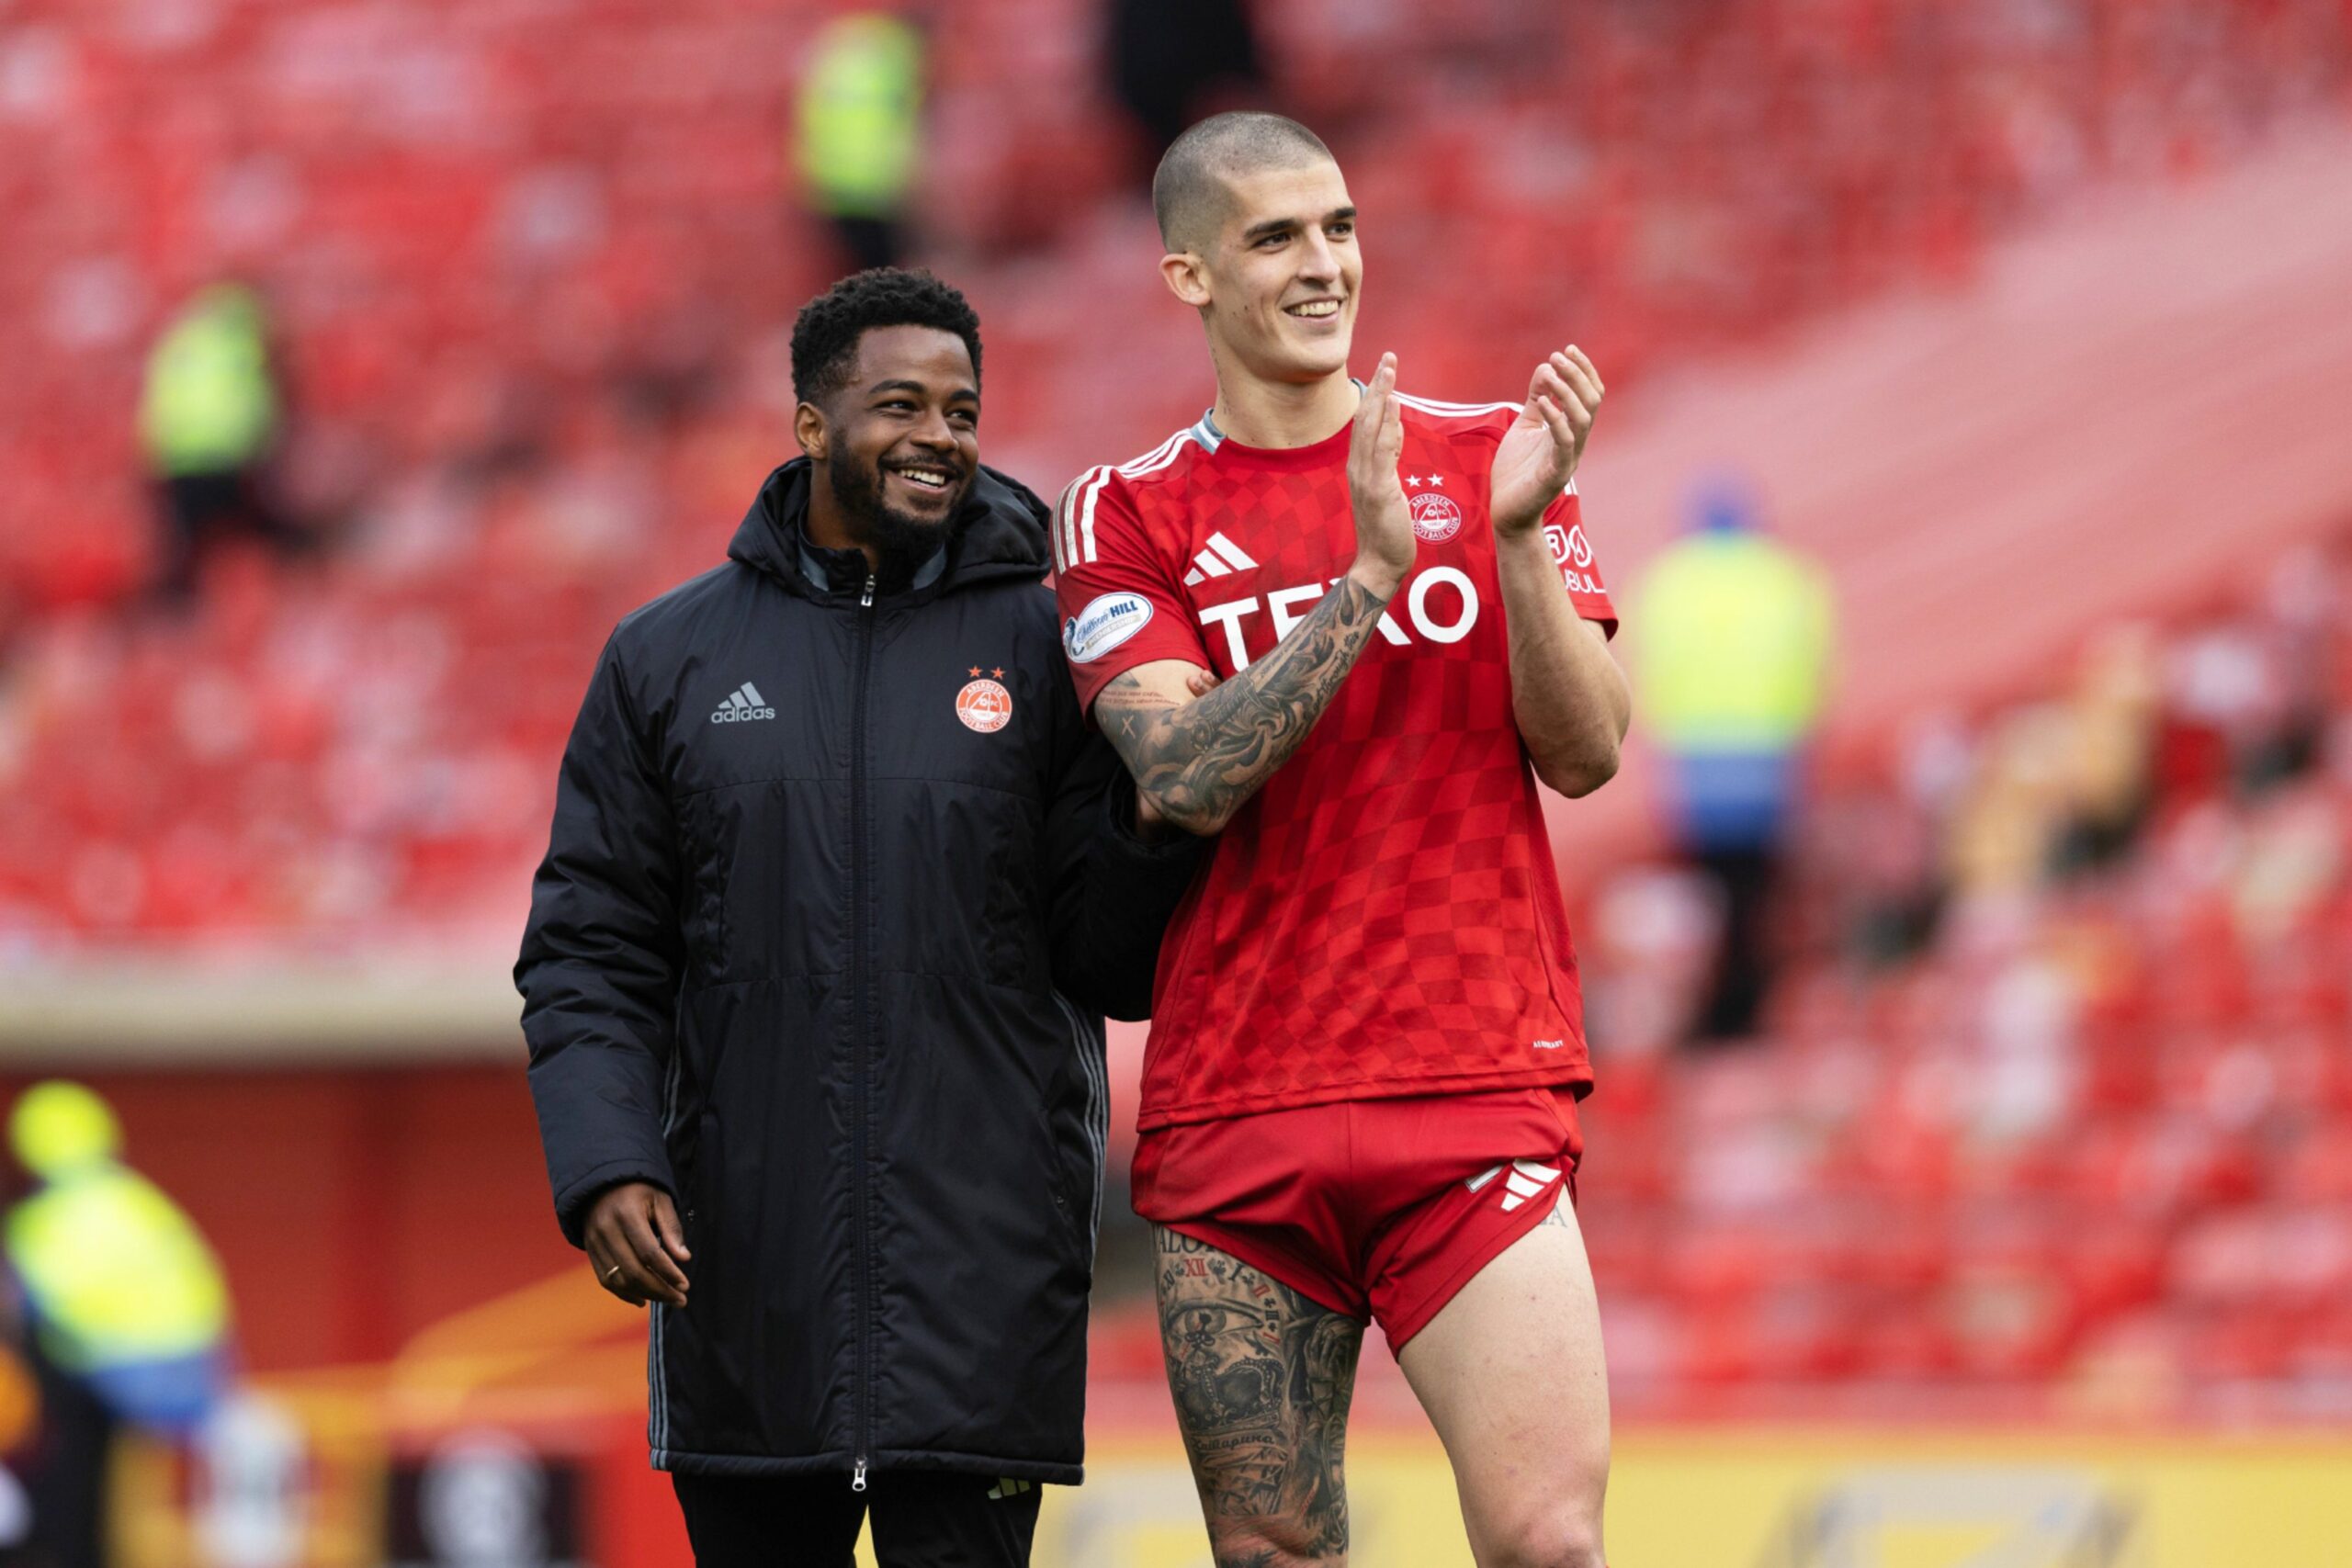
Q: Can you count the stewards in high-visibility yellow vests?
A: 4